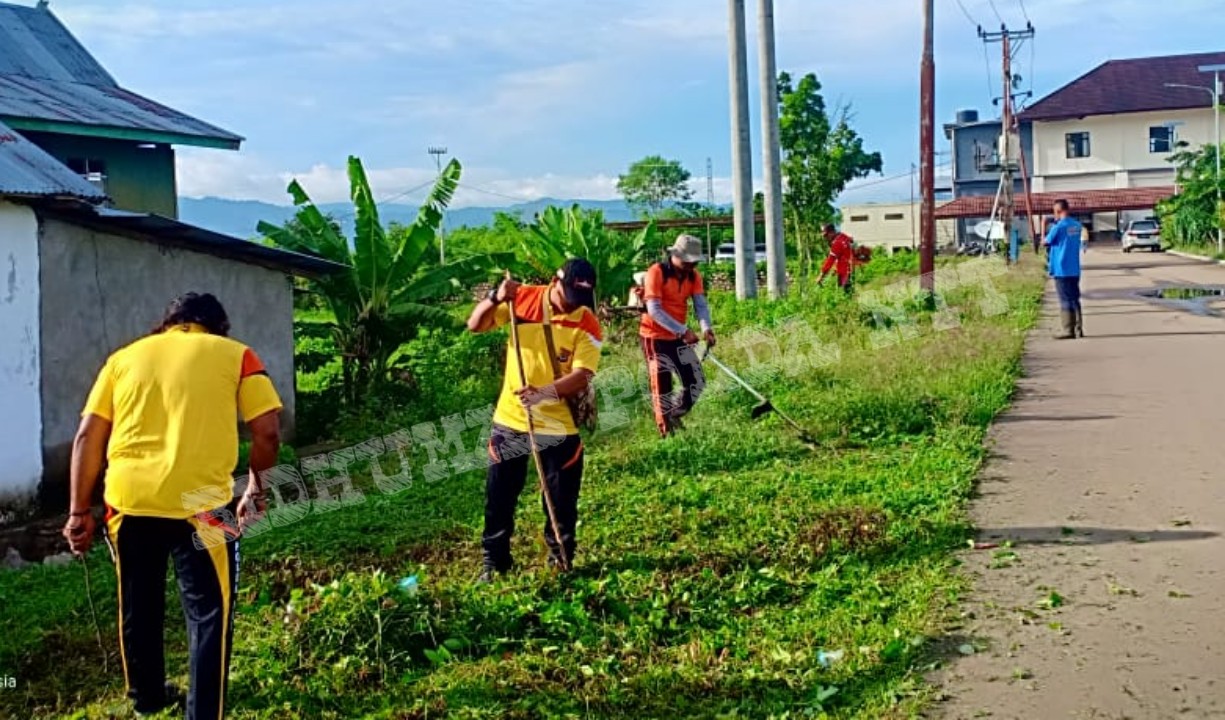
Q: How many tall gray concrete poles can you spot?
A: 2